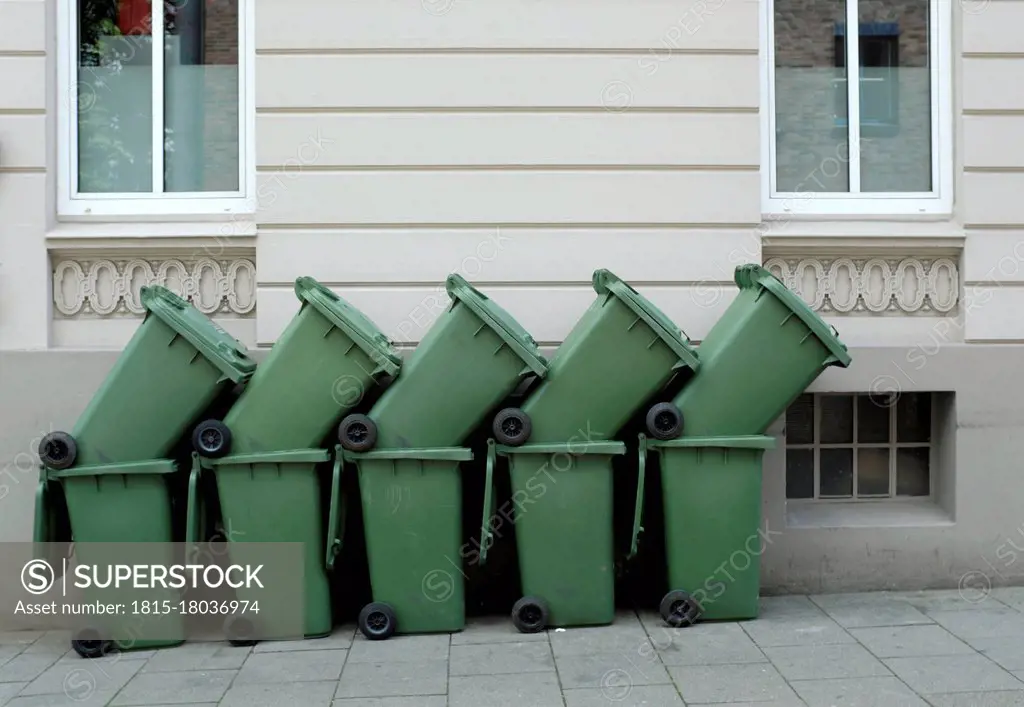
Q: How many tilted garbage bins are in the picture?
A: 5